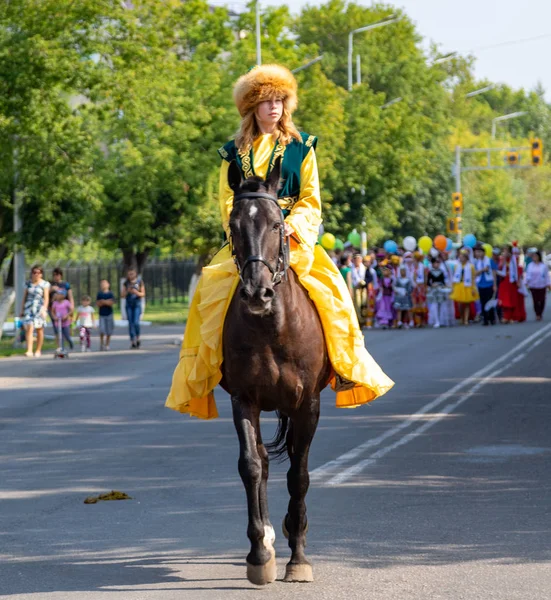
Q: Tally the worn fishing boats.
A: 0